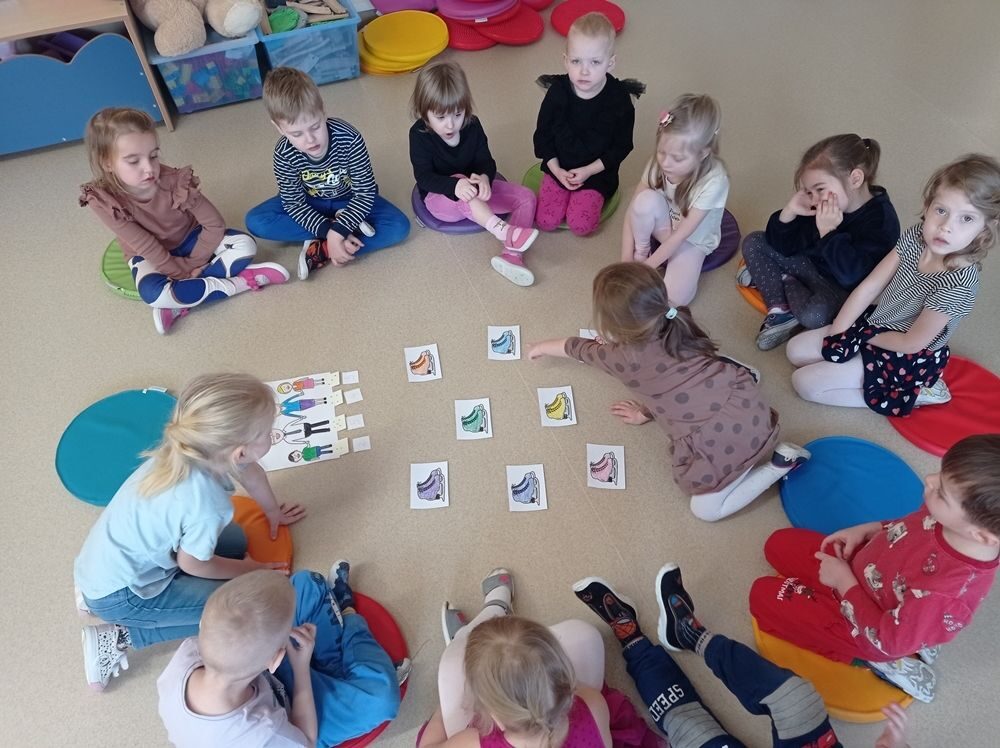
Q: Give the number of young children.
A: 13